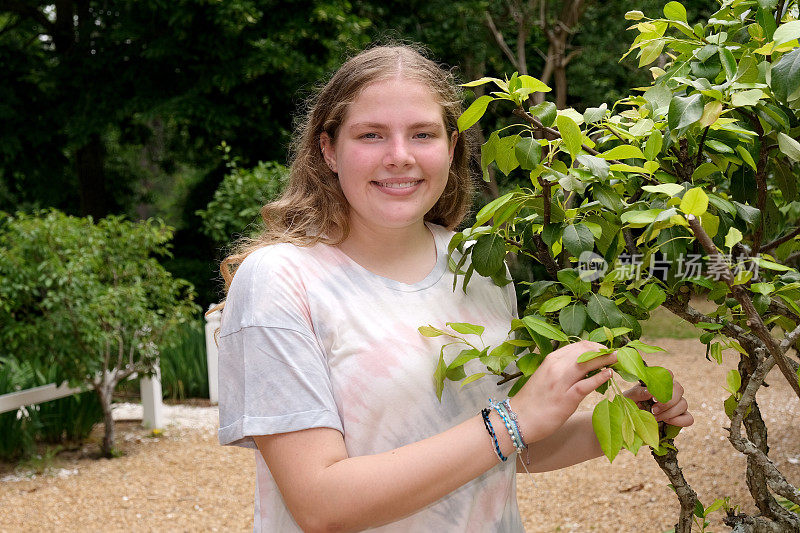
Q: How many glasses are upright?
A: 0